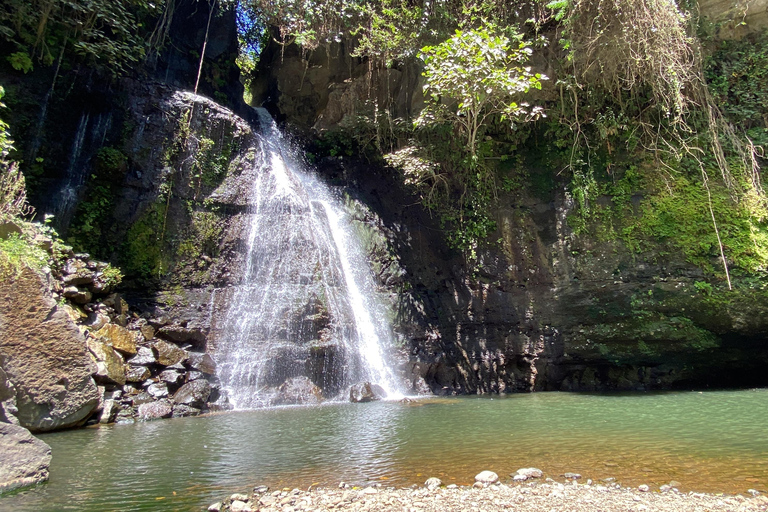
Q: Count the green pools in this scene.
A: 1